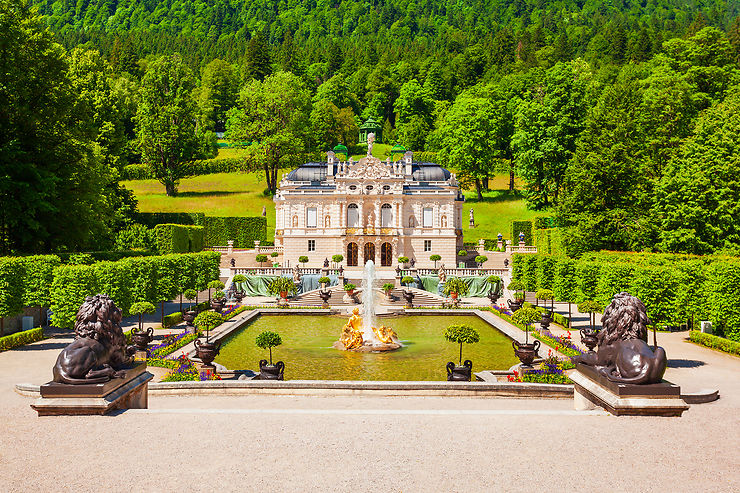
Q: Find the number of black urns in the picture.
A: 14